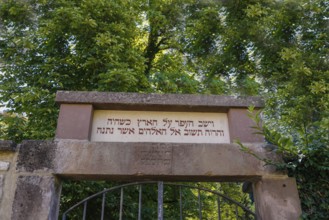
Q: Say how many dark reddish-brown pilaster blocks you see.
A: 2